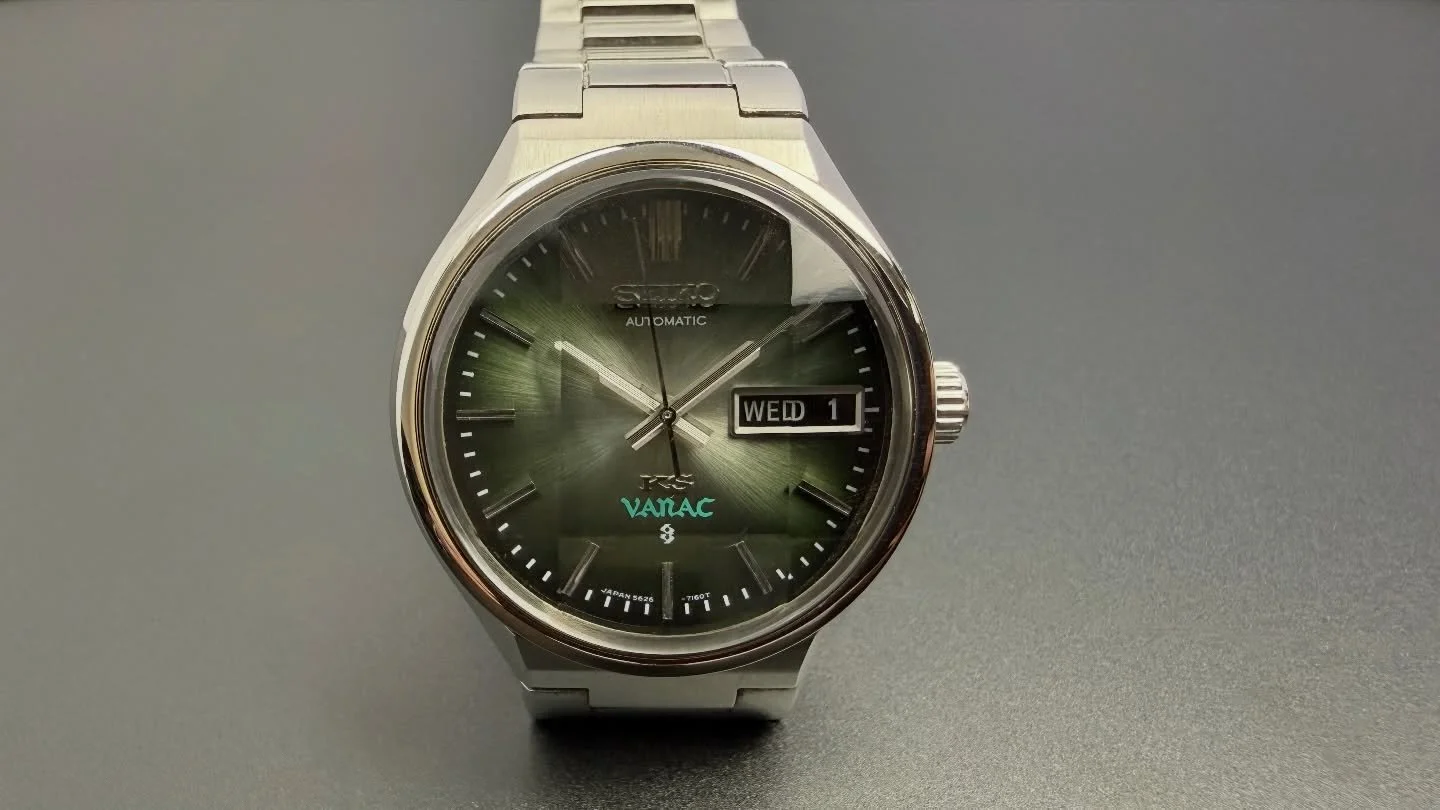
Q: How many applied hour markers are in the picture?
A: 11